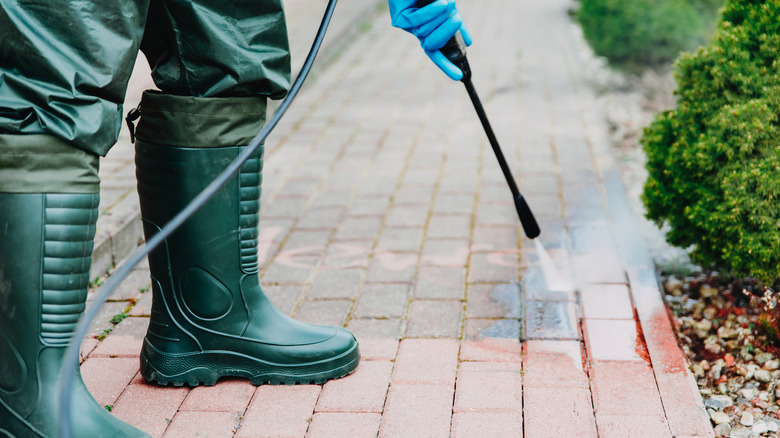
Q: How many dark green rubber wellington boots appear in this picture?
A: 2